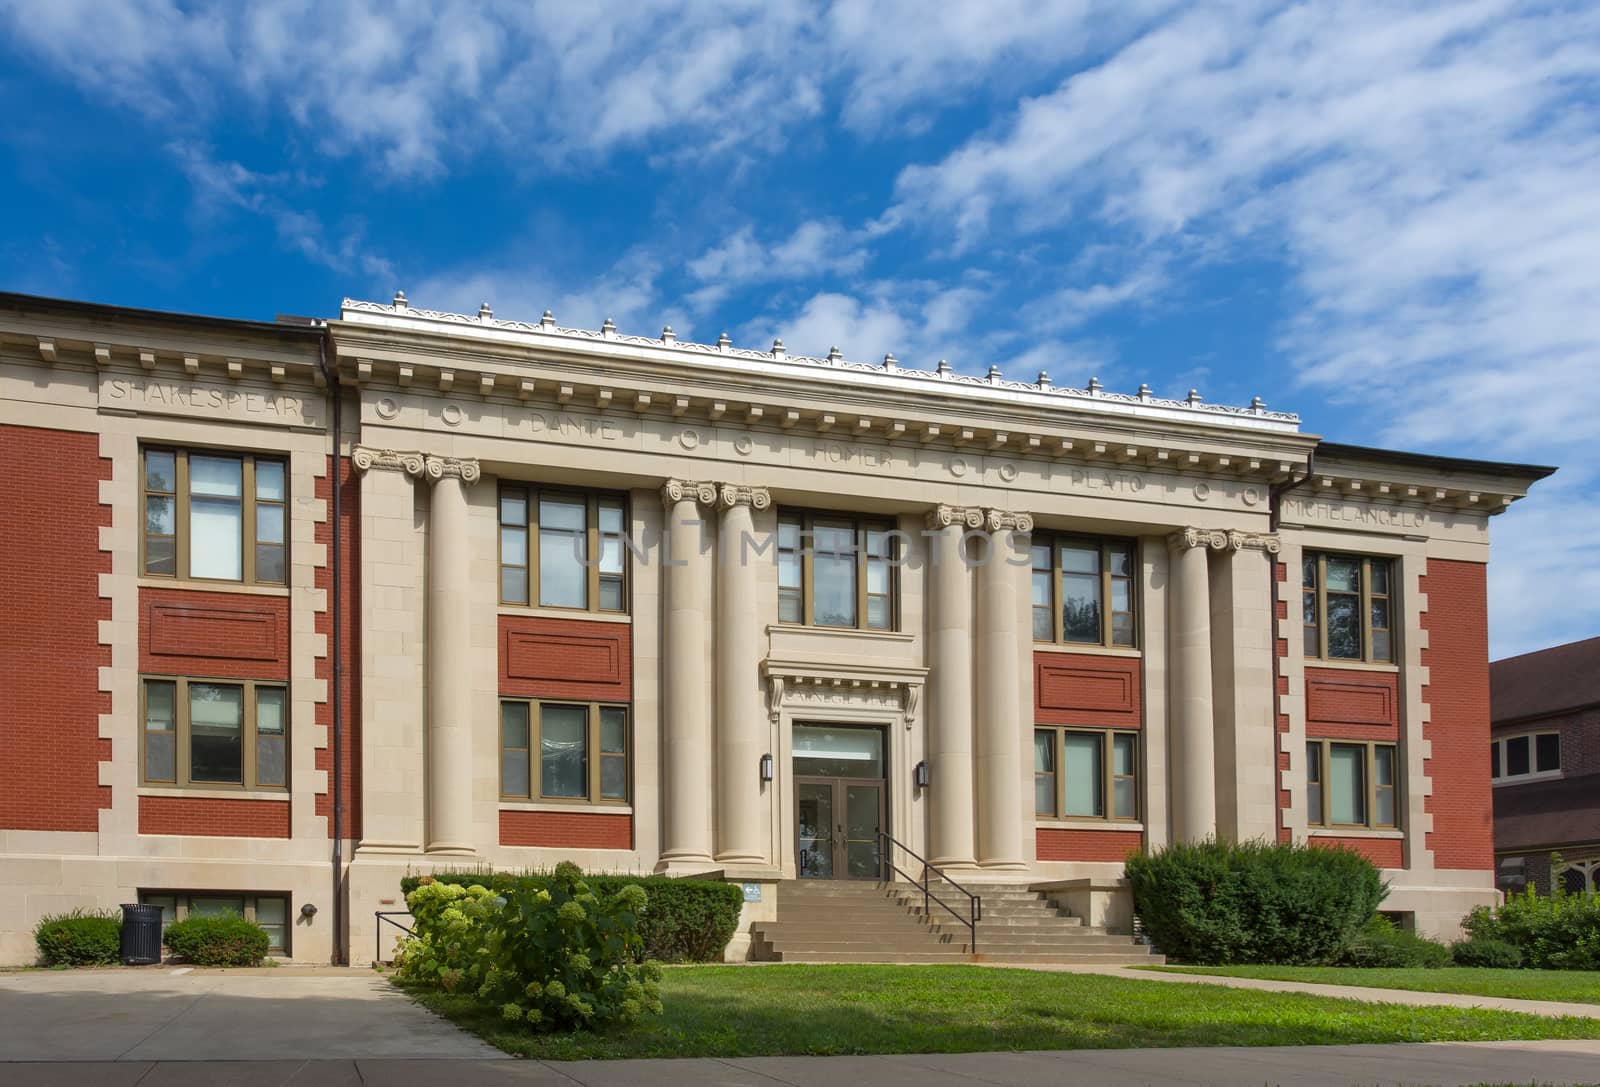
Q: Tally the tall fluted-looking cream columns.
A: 6